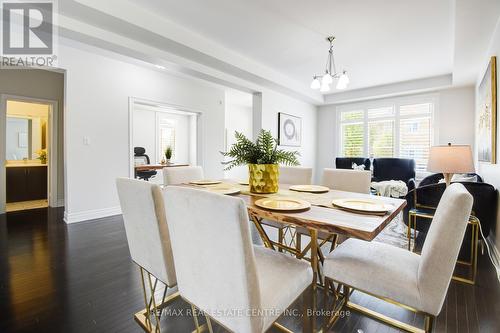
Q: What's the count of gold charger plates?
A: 6